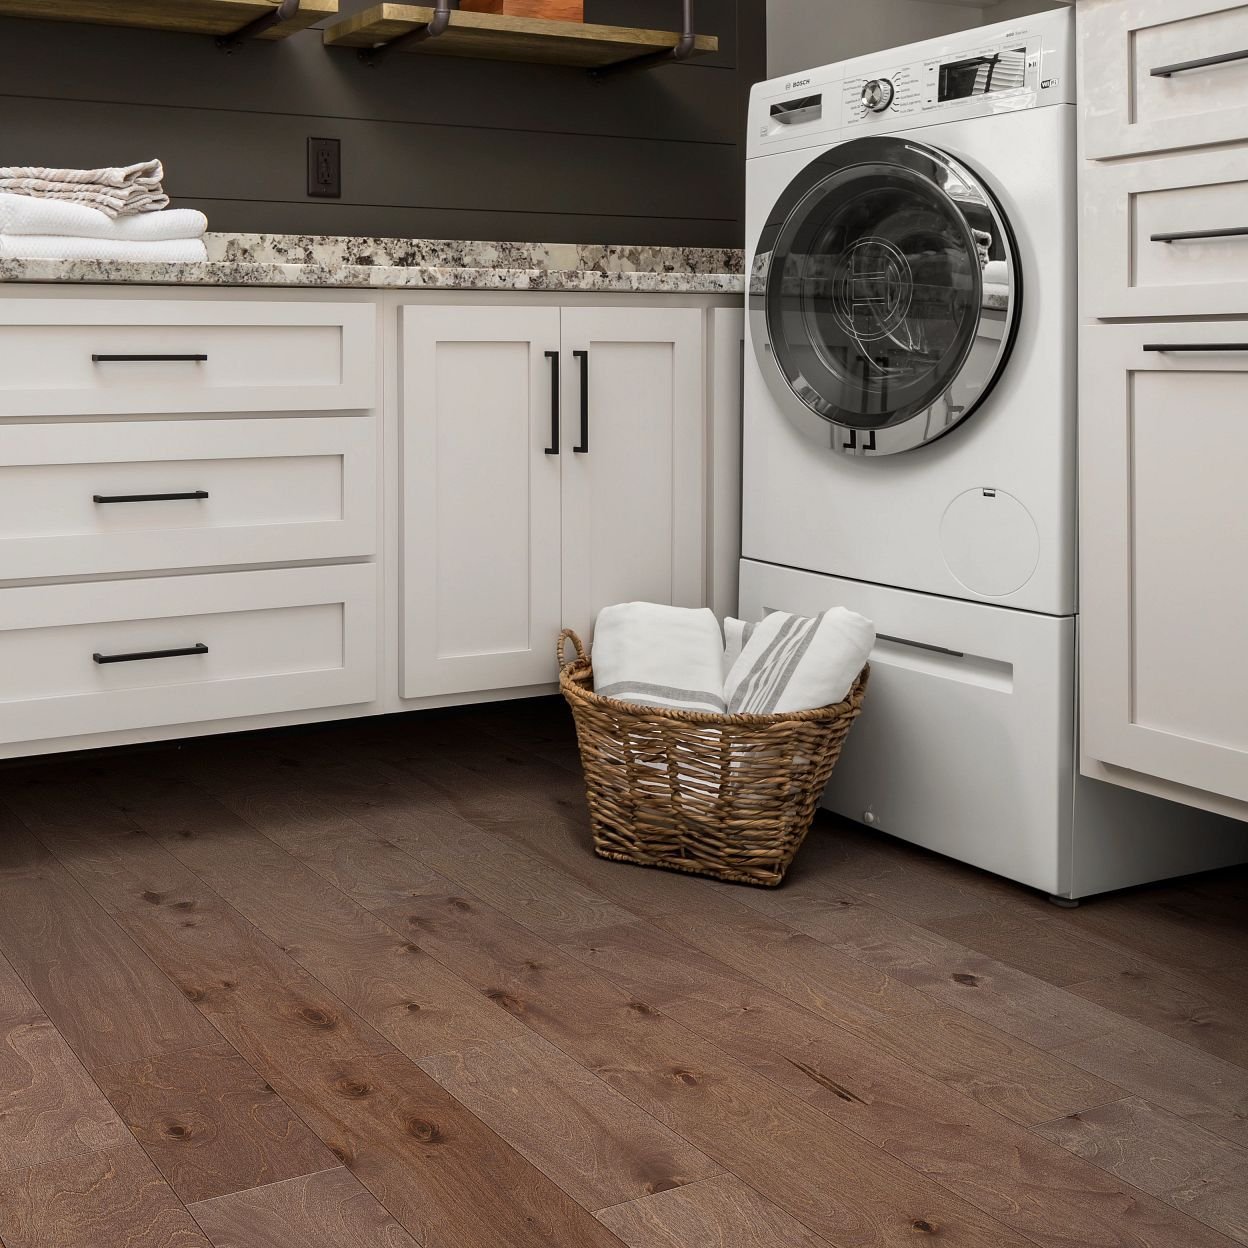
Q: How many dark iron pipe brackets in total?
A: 3